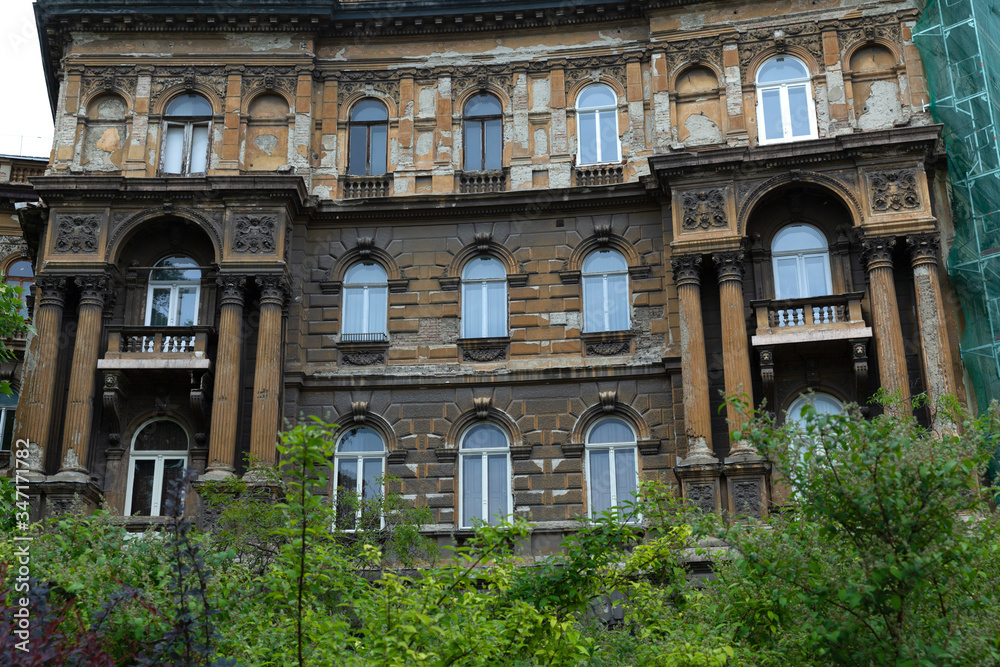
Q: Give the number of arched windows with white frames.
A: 12